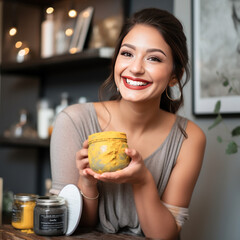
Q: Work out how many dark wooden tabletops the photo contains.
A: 1